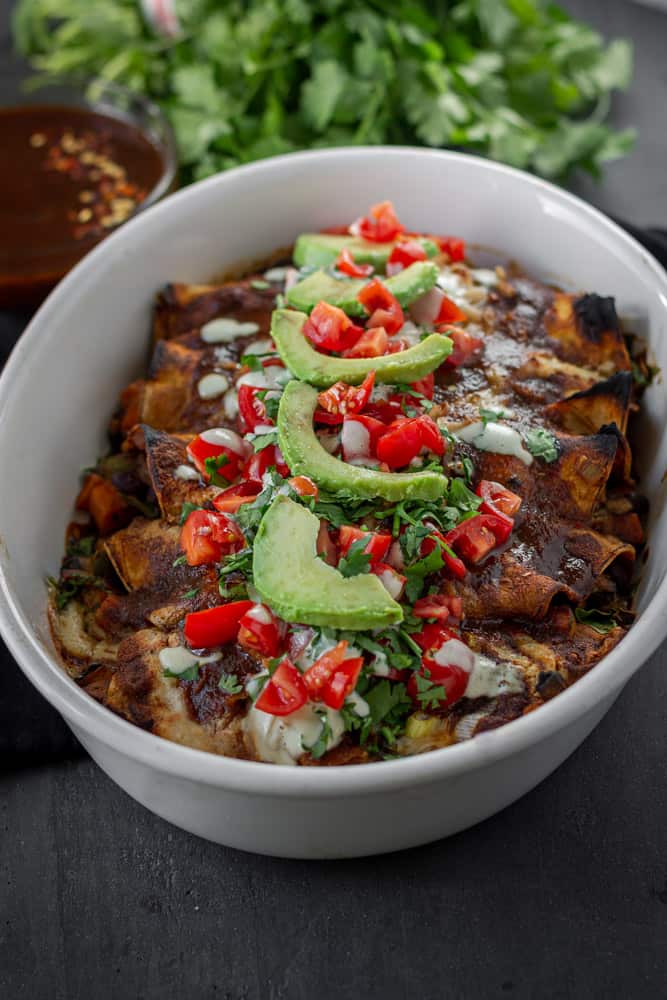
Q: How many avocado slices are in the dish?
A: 5